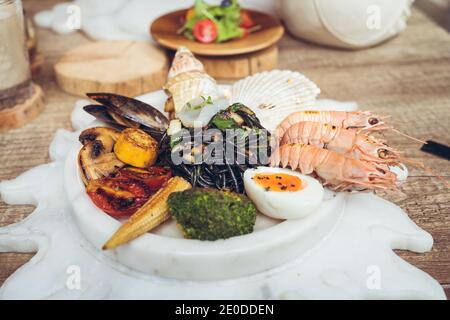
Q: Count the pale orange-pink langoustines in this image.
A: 3